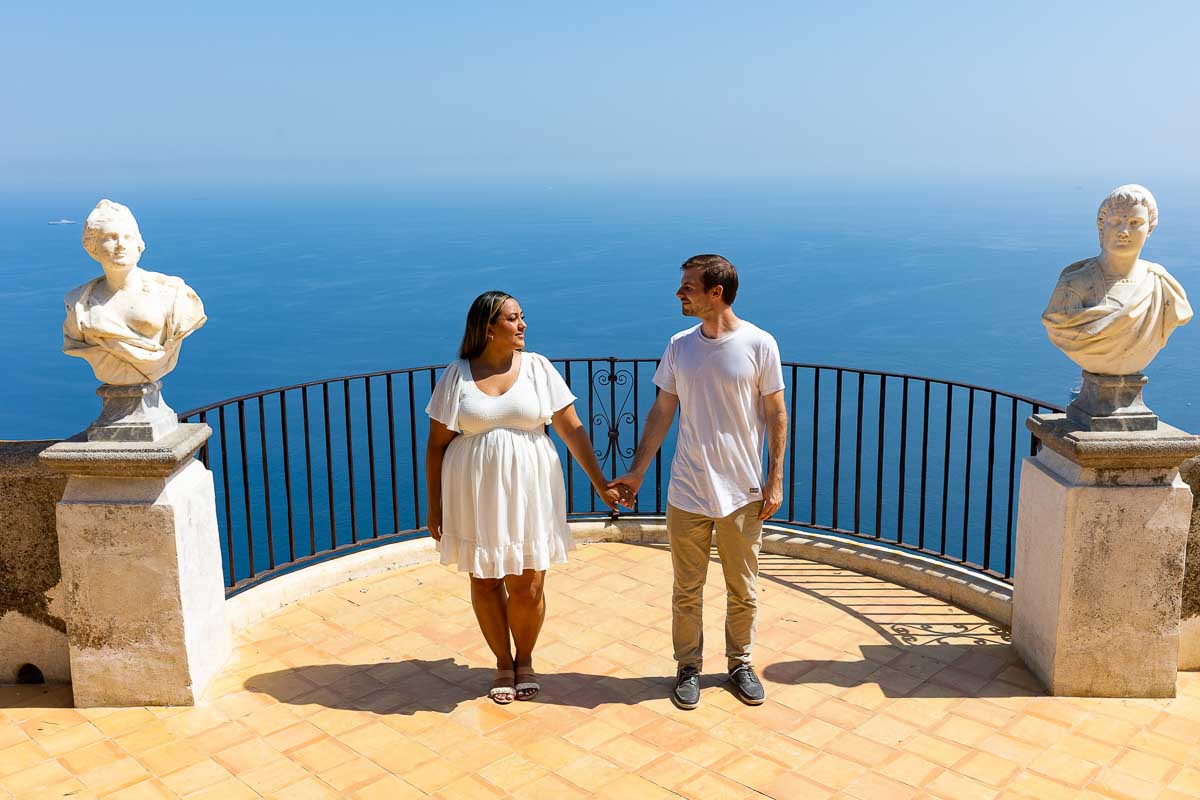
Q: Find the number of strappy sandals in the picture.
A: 2